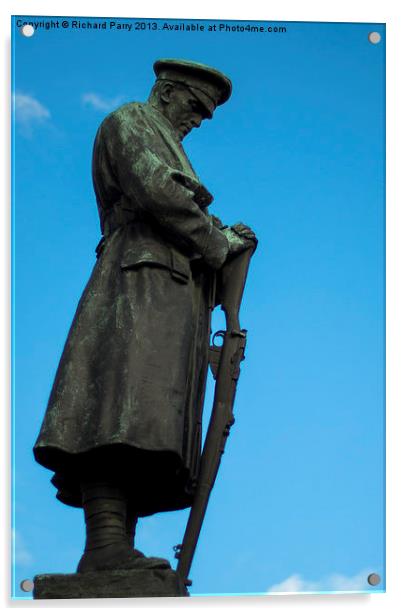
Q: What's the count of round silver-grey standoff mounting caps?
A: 4